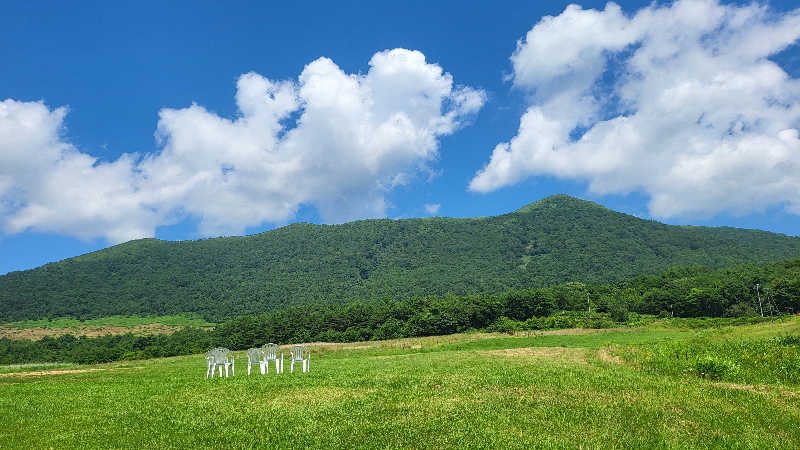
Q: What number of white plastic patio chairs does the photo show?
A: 5